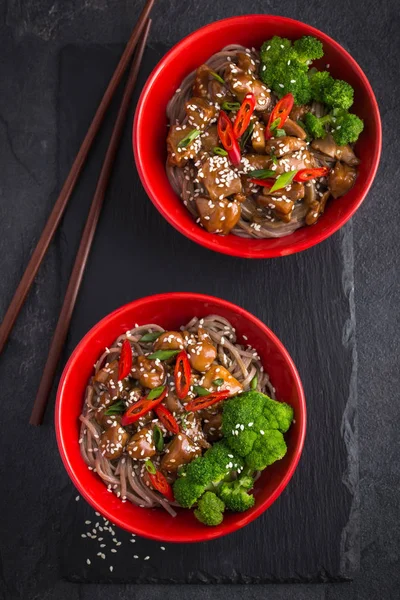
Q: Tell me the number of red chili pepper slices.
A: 11